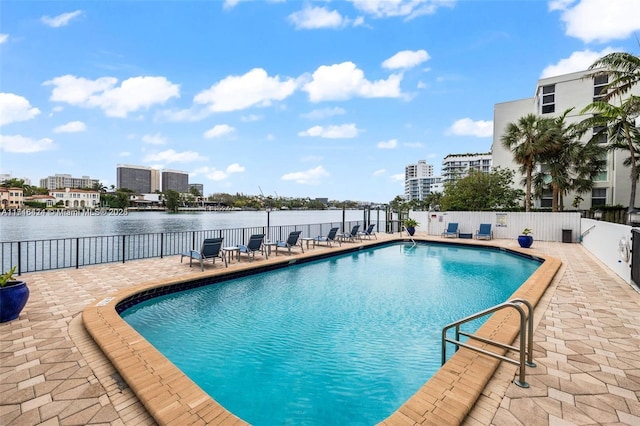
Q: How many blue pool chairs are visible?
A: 8